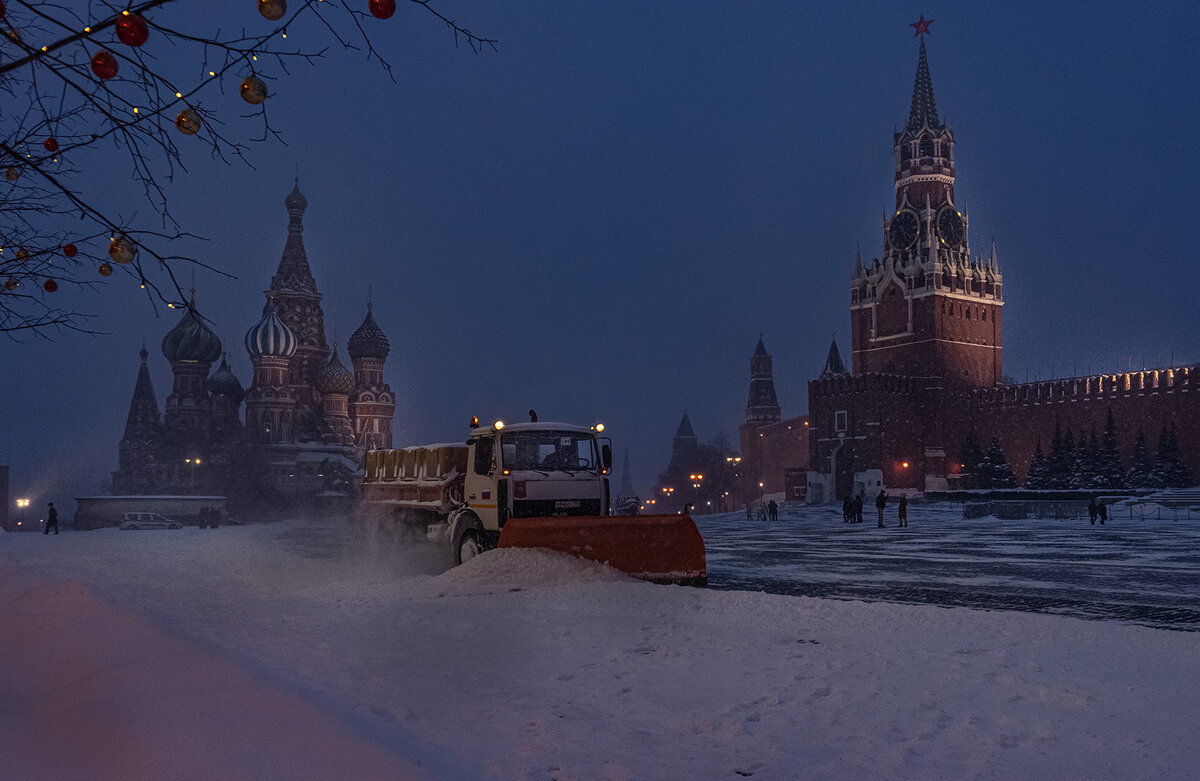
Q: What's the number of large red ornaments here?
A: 3